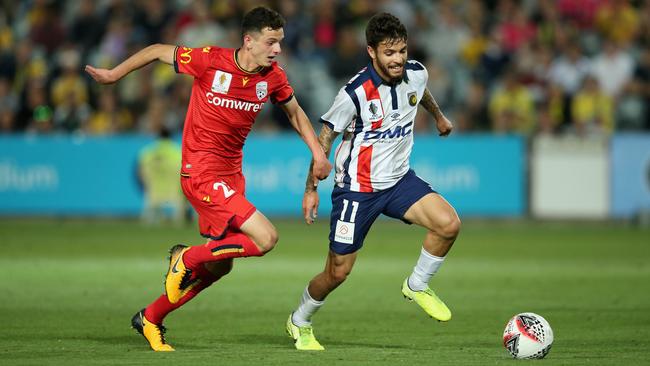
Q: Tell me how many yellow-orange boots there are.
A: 2